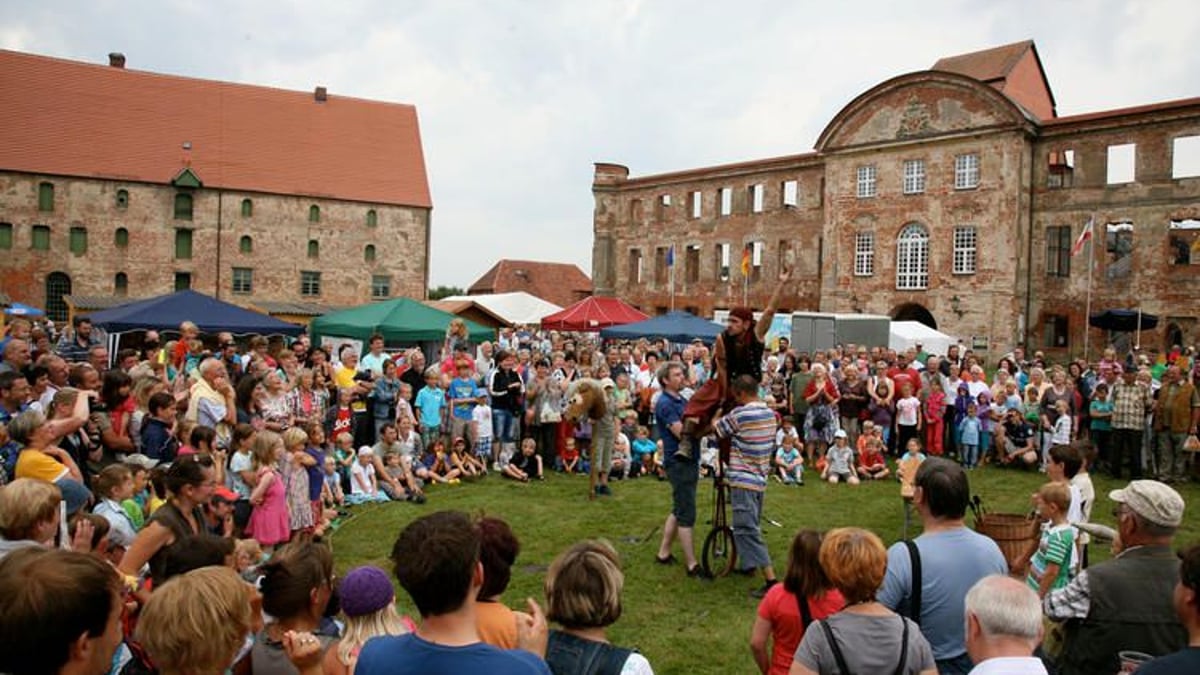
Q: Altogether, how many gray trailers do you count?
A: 1